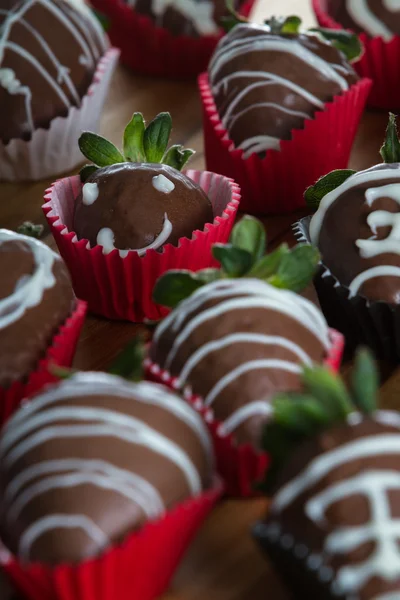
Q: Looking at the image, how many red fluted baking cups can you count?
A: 7